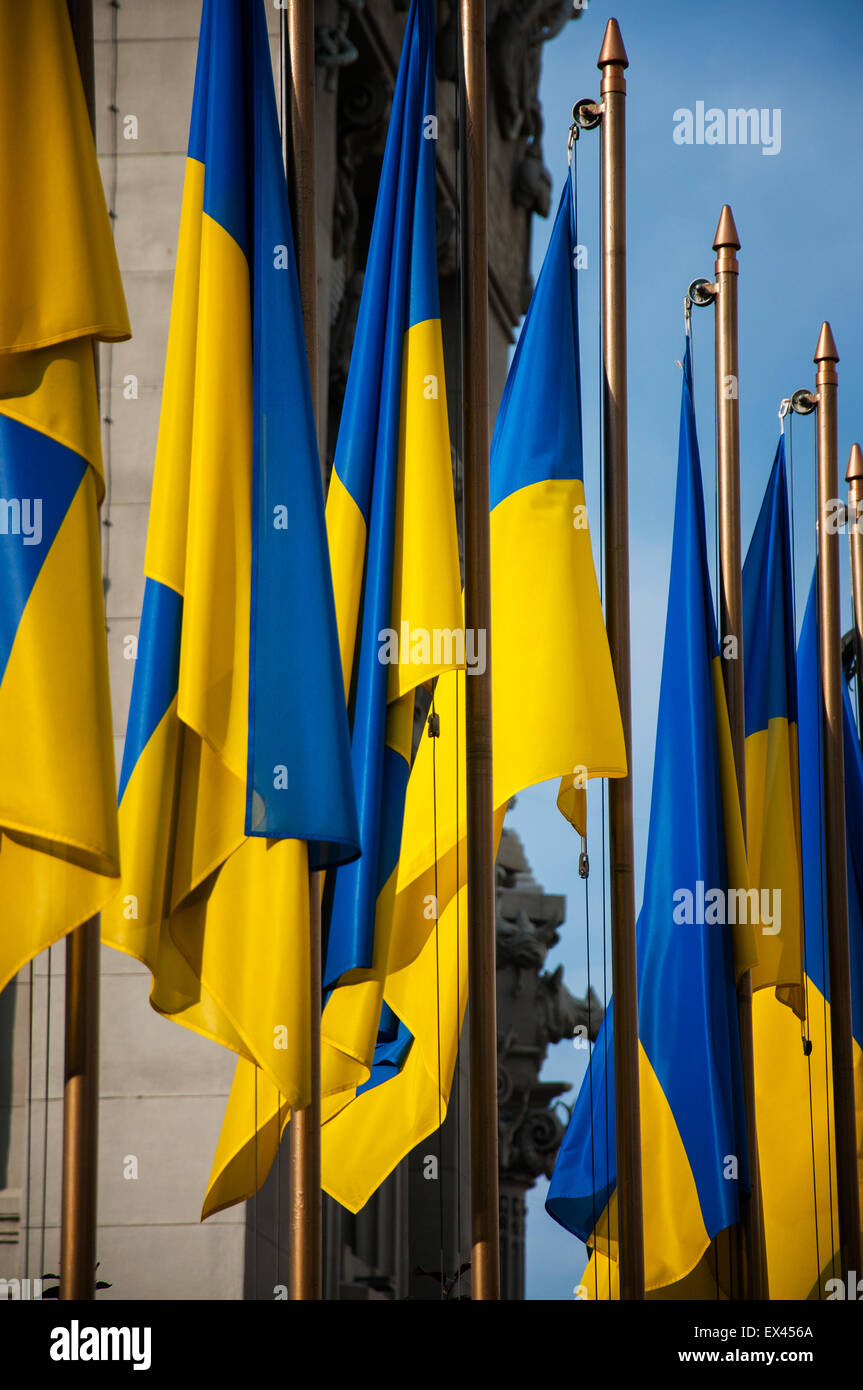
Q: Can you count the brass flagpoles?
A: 7